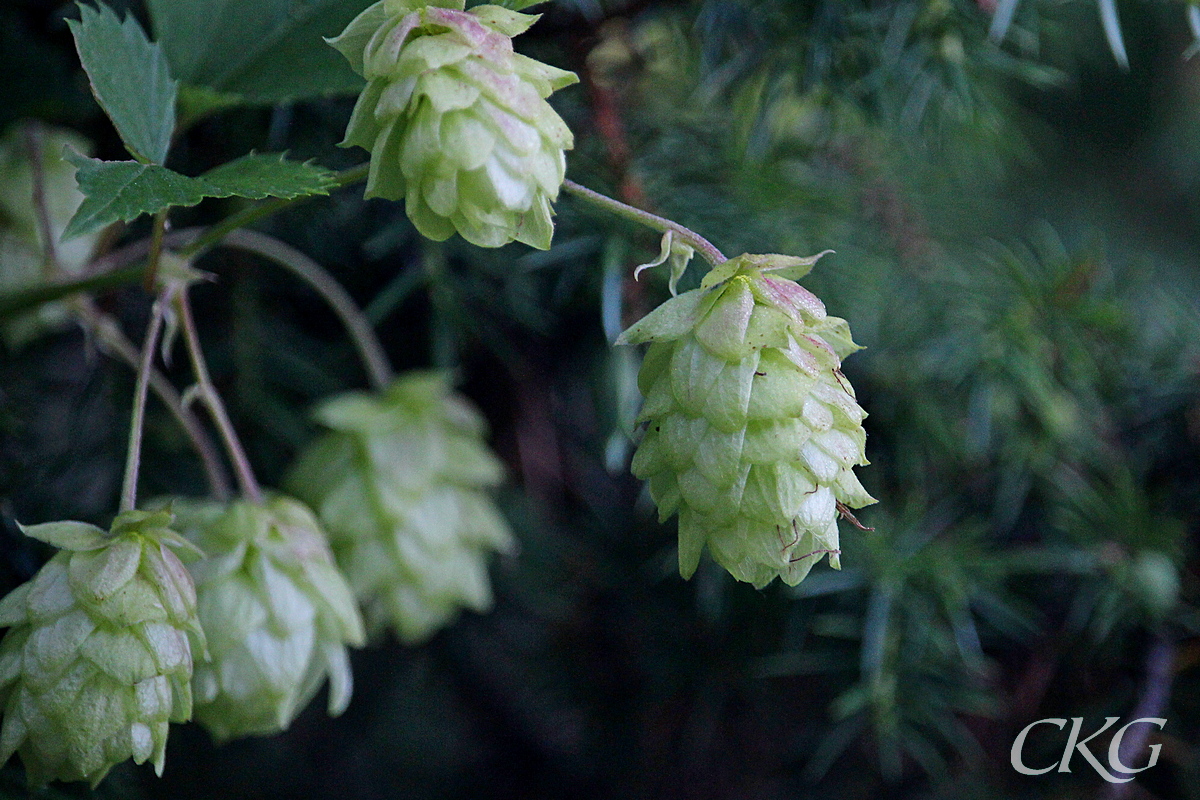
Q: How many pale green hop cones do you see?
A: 5